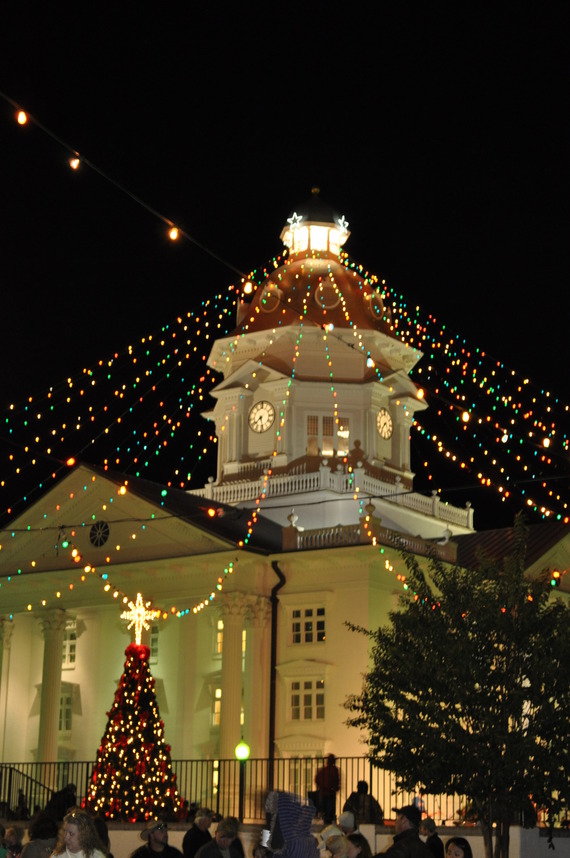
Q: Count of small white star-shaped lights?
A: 2